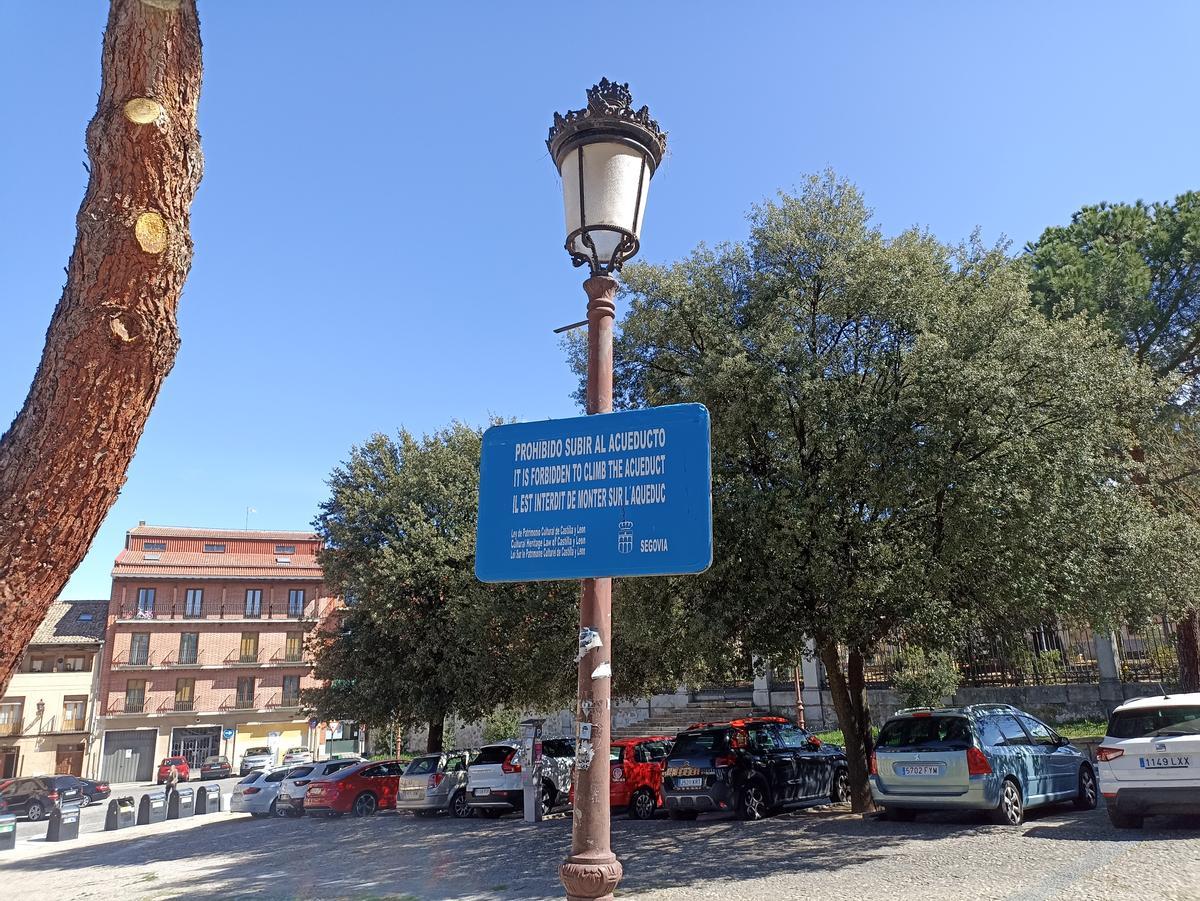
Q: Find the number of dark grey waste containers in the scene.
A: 6